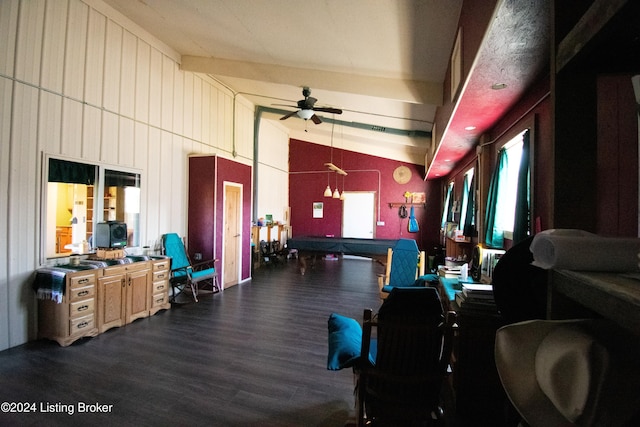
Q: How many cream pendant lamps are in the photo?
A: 3